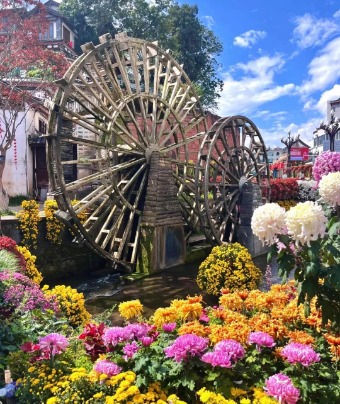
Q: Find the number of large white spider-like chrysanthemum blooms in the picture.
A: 3